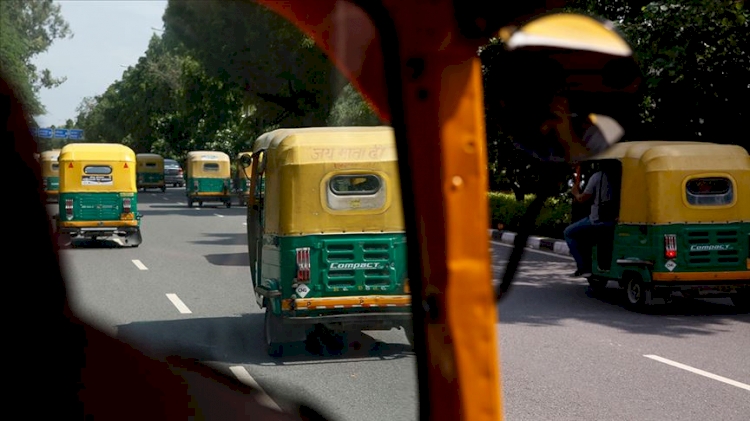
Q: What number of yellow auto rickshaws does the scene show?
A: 7